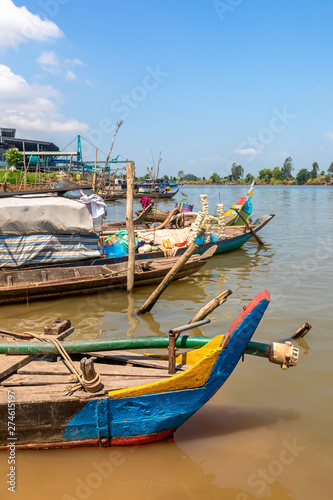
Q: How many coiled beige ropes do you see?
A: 1